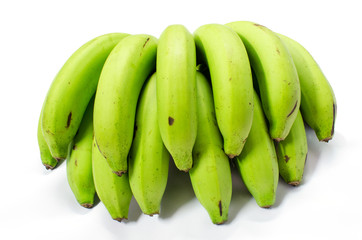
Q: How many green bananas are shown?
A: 13